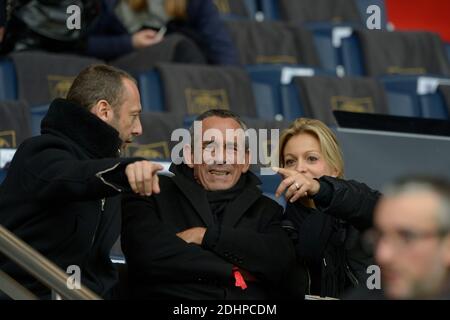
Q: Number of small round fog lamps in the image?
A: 0